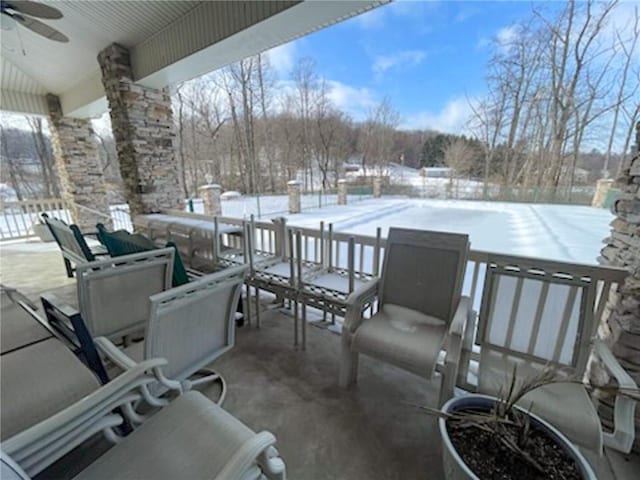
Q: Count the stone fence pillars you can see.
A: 5